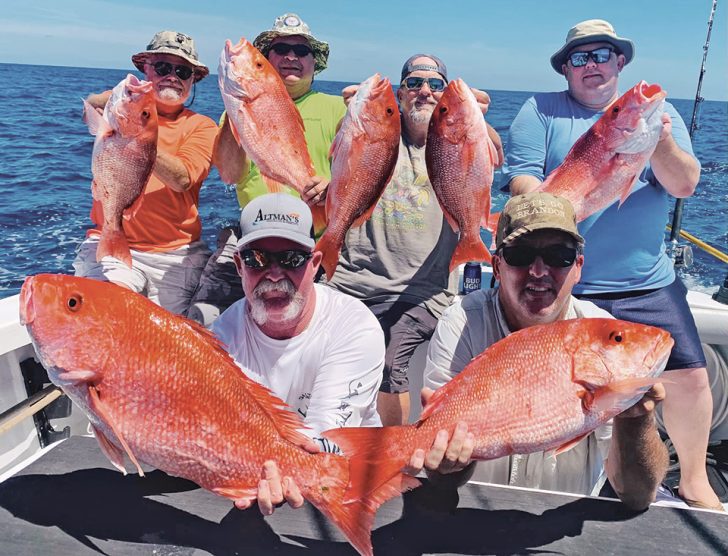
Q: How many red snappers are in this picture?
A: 7